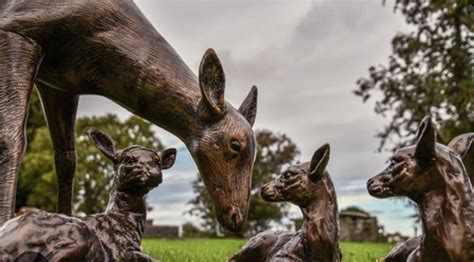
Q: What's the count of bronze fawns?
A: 3